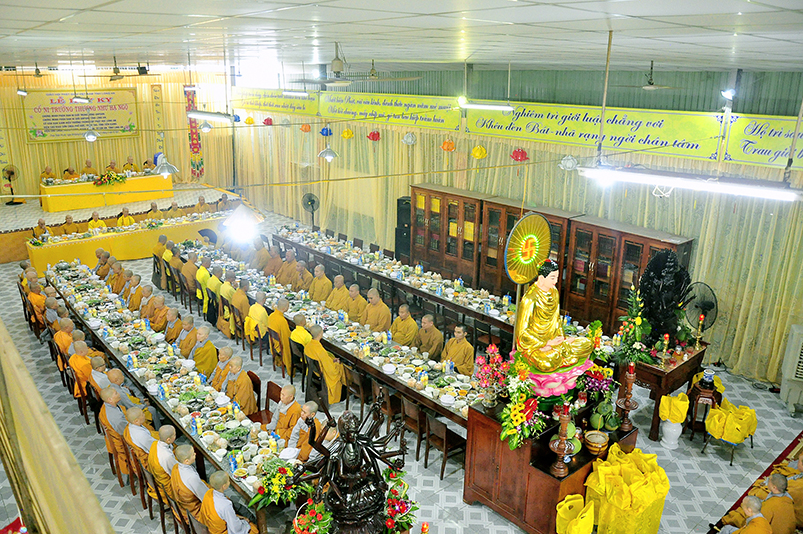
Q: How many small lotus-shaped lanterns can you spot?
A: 13